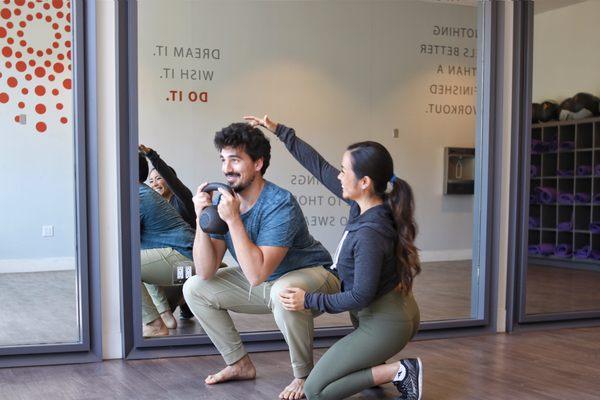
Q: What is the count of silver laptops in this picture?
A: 0